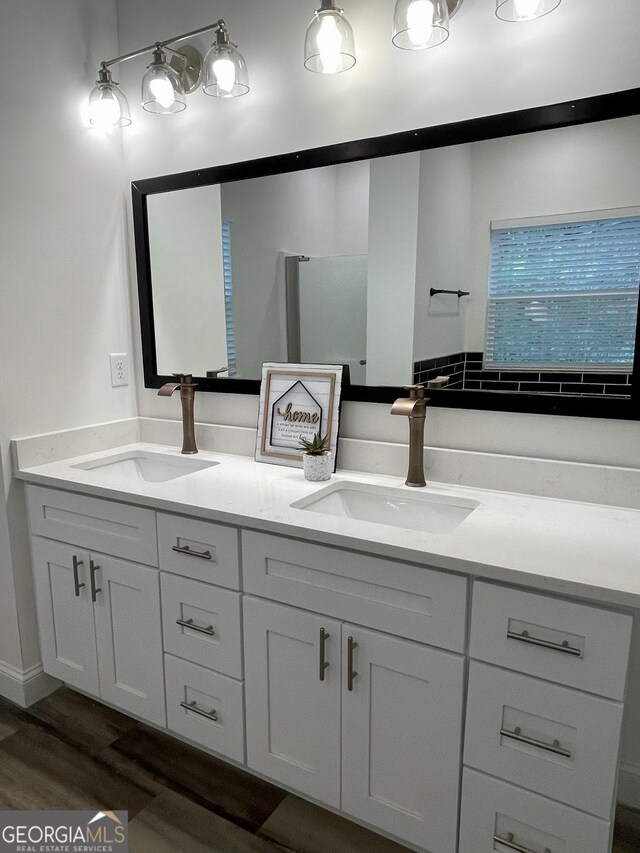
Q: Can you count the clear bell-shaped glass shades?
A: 6